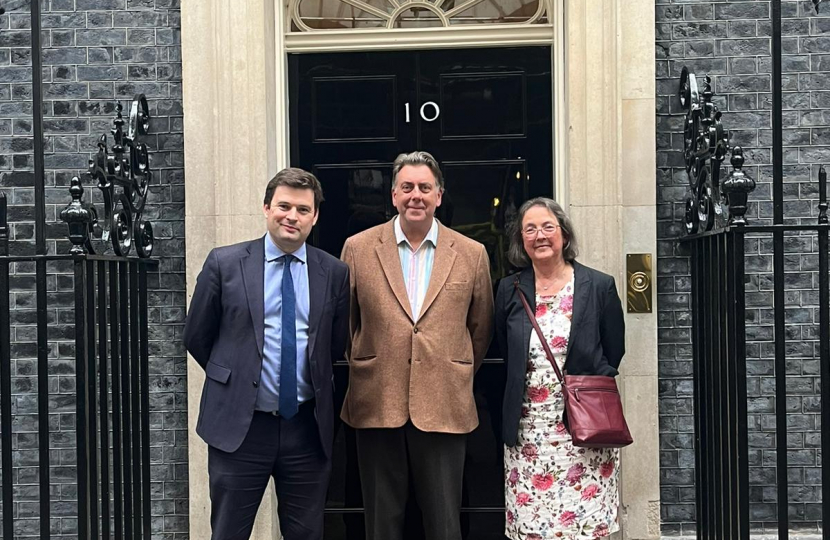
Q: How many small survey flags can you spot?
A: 0